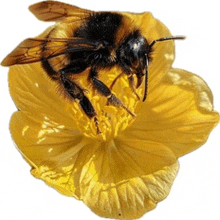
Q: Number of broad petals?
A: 5